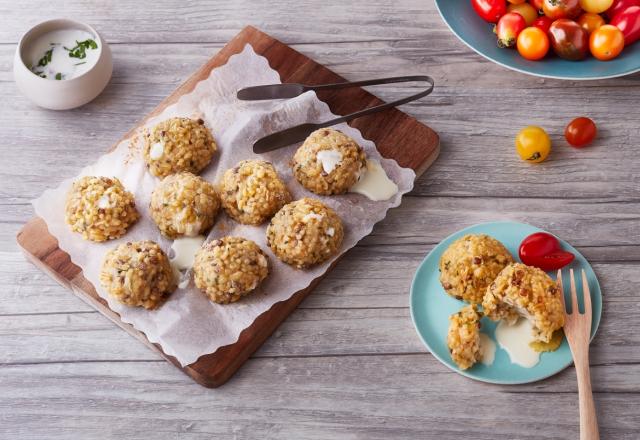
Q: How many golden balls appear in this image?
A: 10